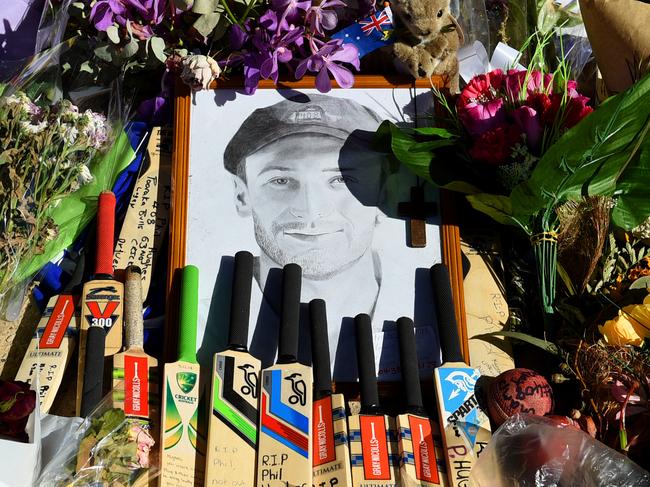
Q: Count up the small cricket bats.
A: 11